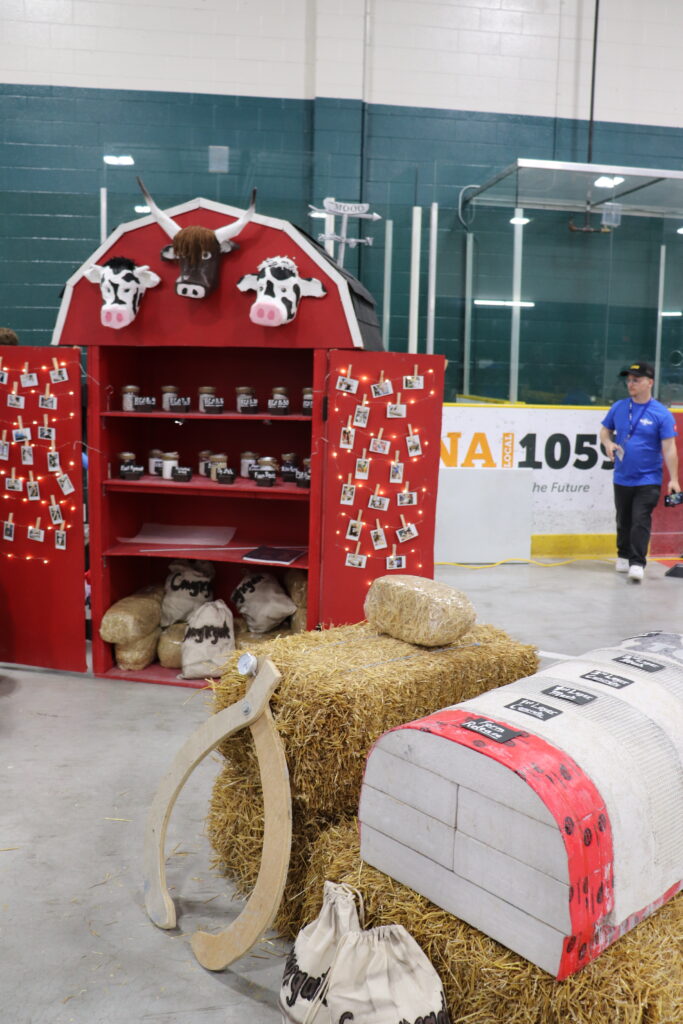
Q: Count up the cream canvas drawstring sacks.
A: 5